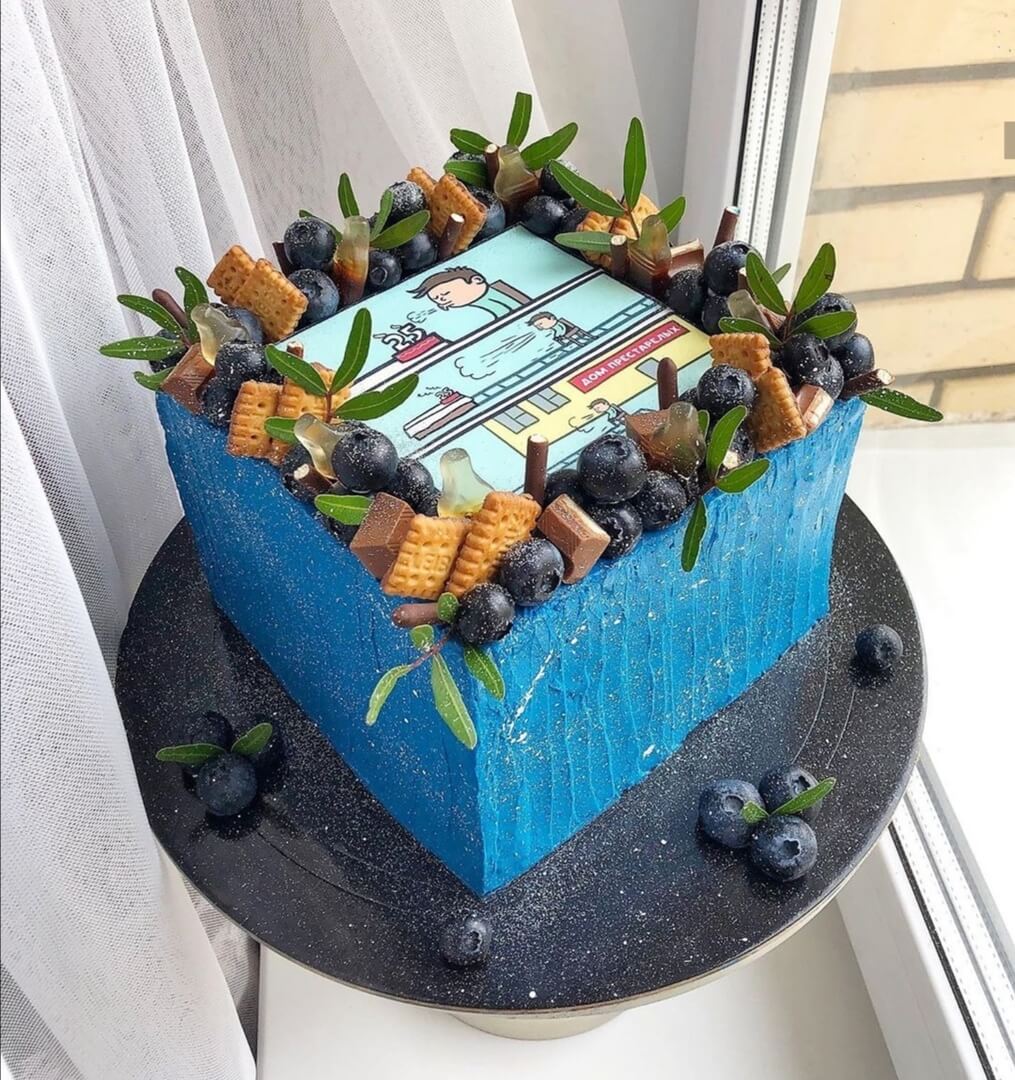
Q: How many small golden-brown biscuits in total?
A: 12